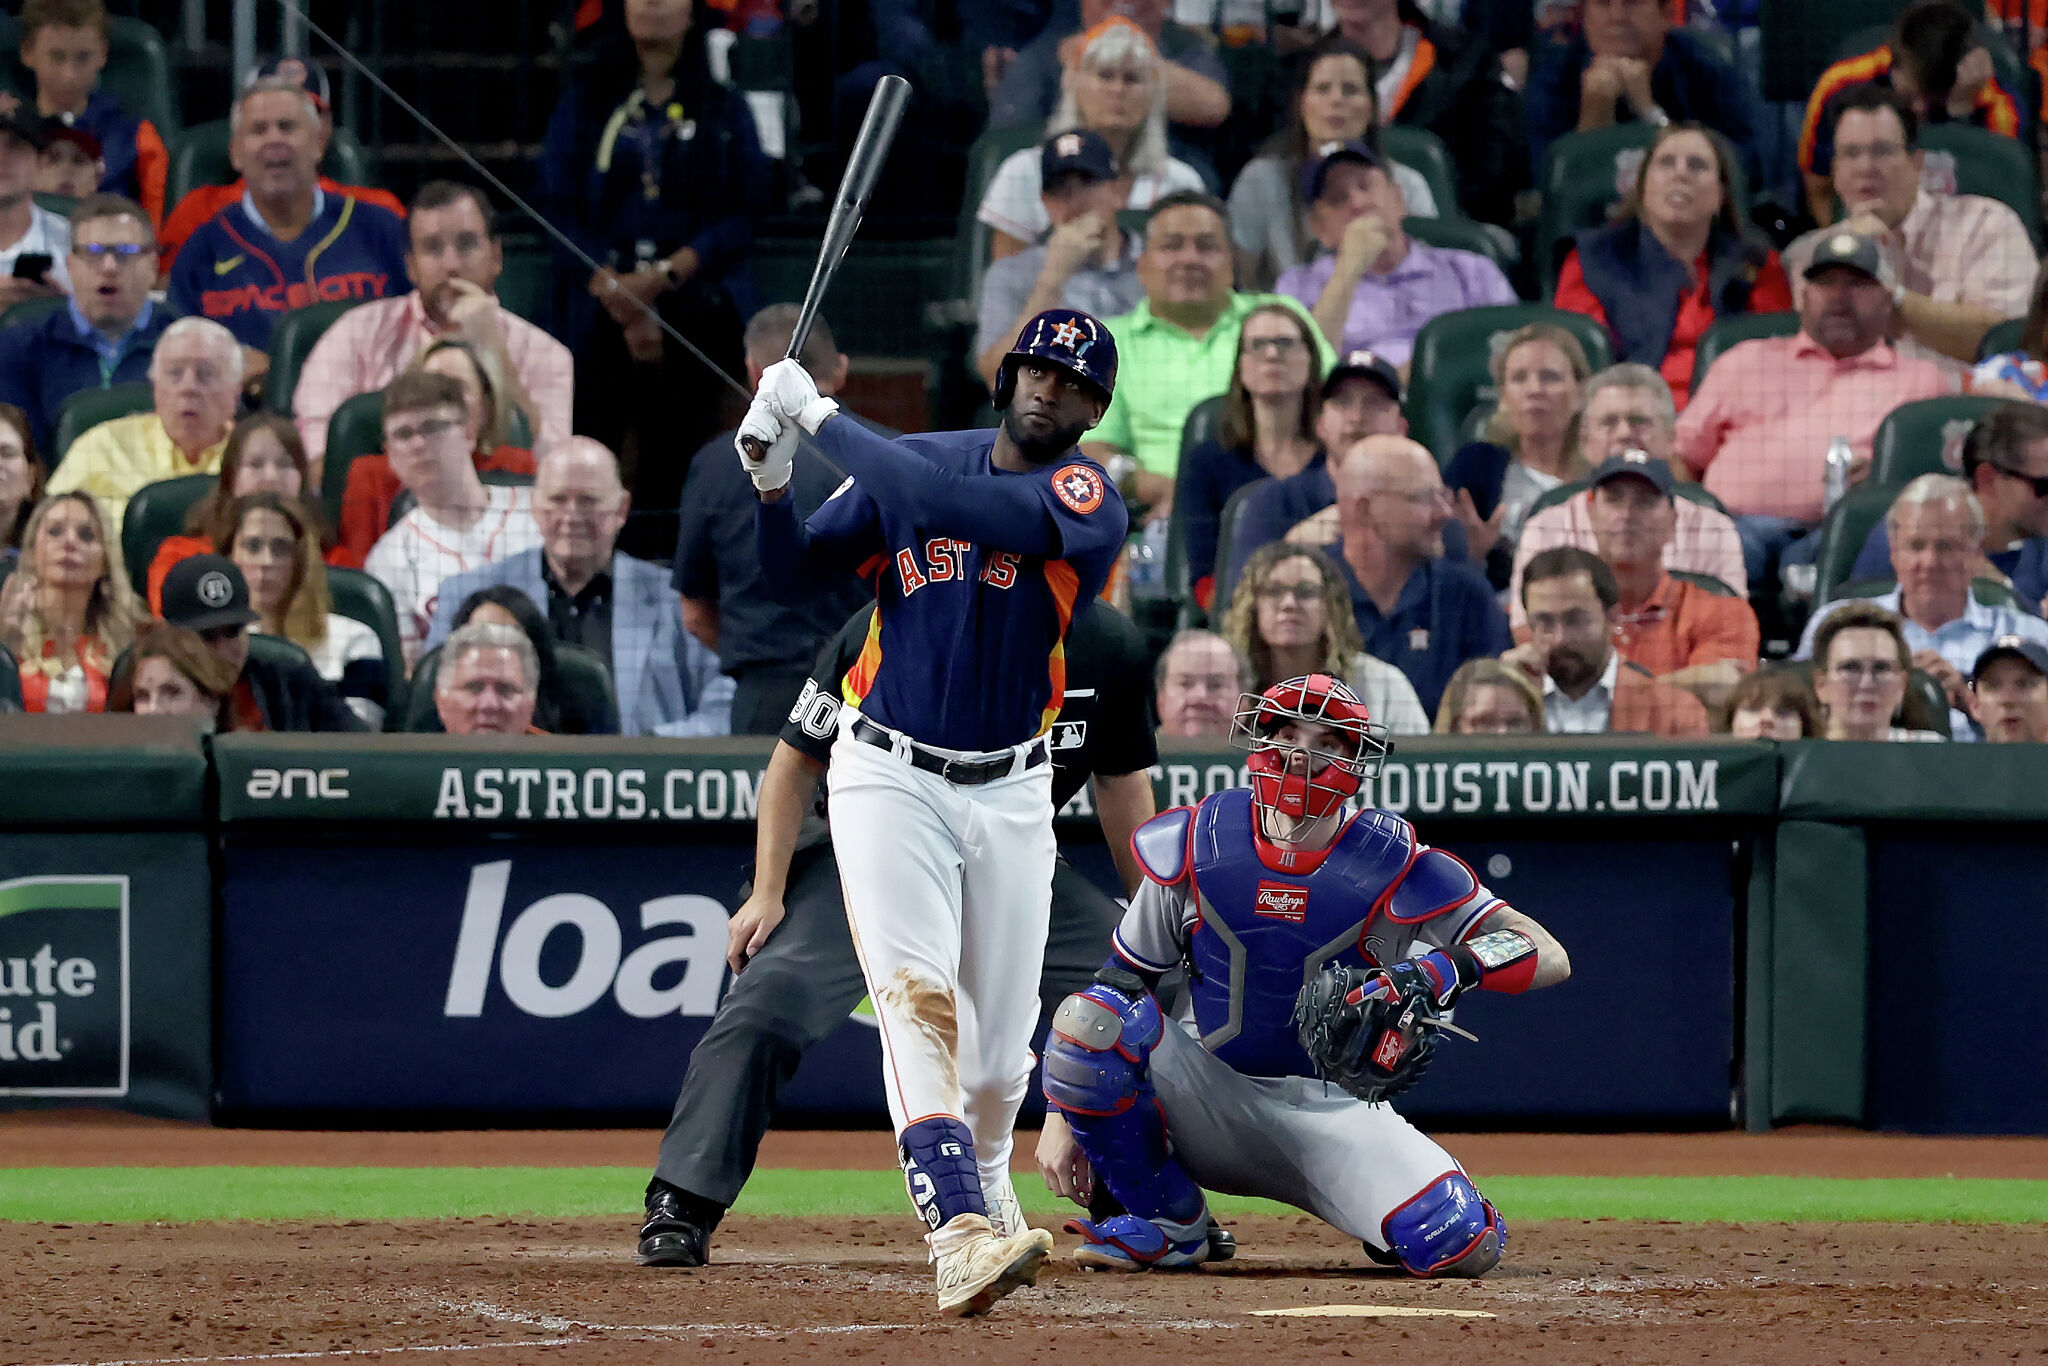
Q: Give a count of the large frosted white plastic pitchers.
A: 0